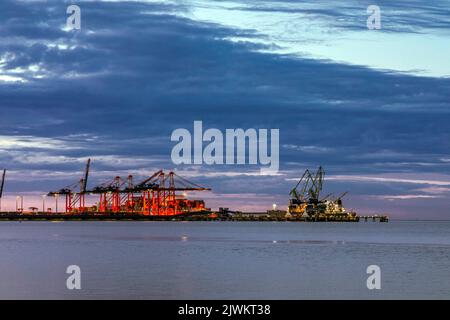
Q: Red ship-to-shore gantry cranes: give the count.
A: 5